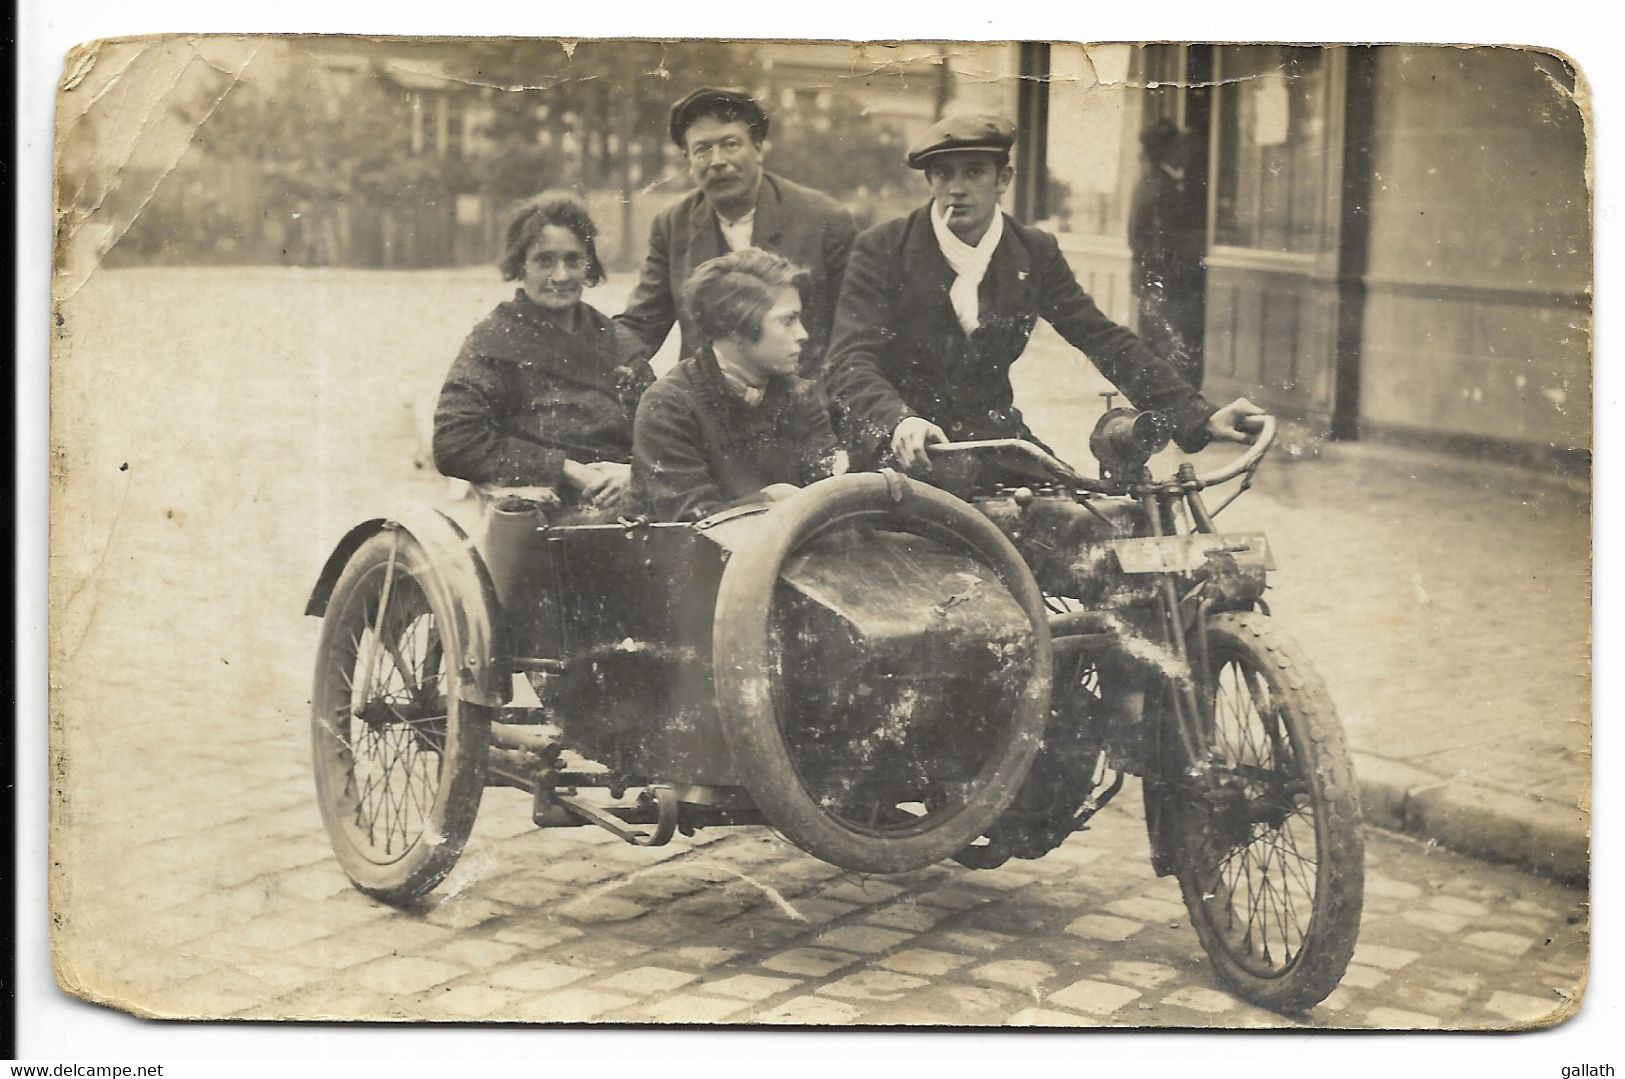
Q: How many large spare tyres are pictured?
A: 1